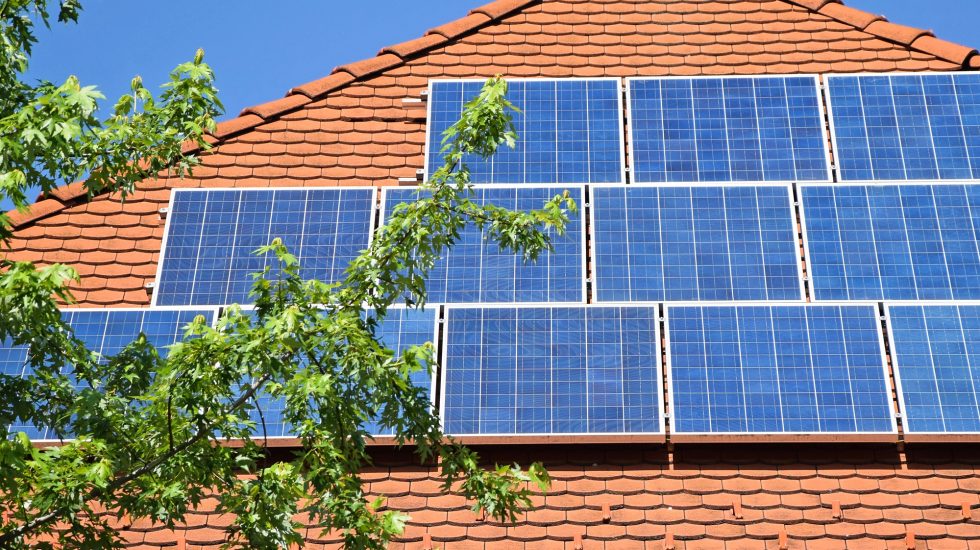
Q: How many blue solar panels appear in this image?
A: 12